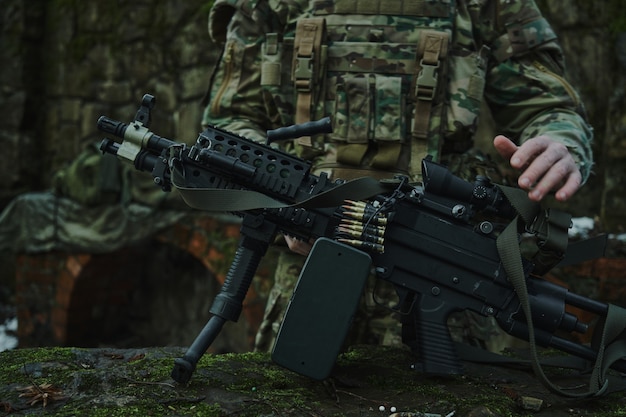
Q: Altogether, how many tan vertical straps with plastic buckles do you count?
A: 2